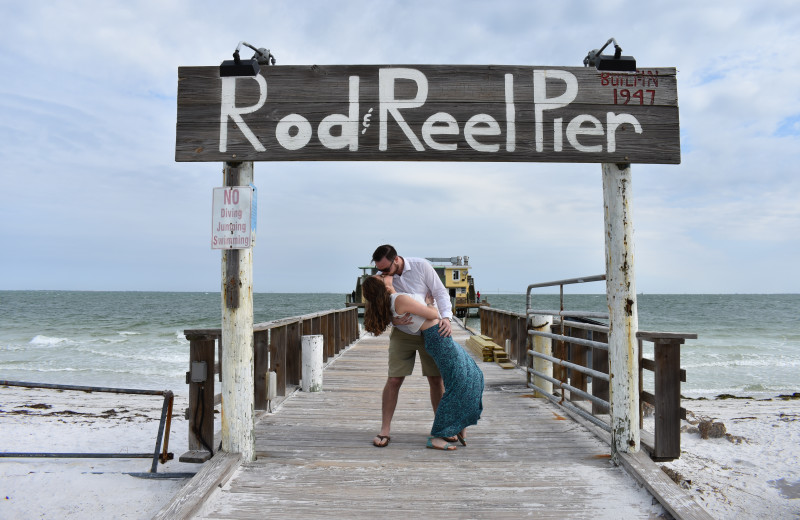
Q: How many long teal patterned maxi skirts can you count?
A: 1